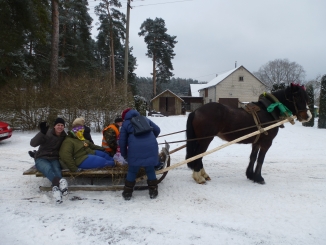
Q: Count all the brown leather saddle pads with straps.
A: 1